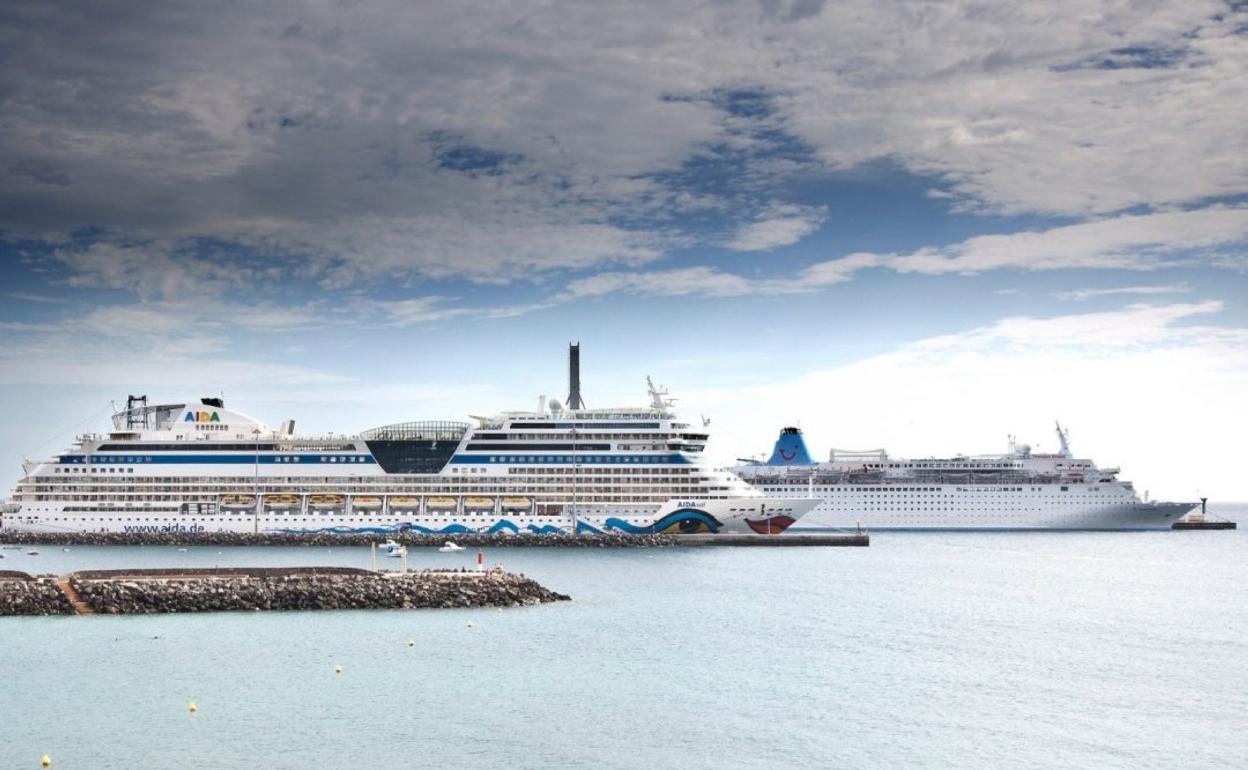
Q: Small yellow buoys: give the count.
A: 5